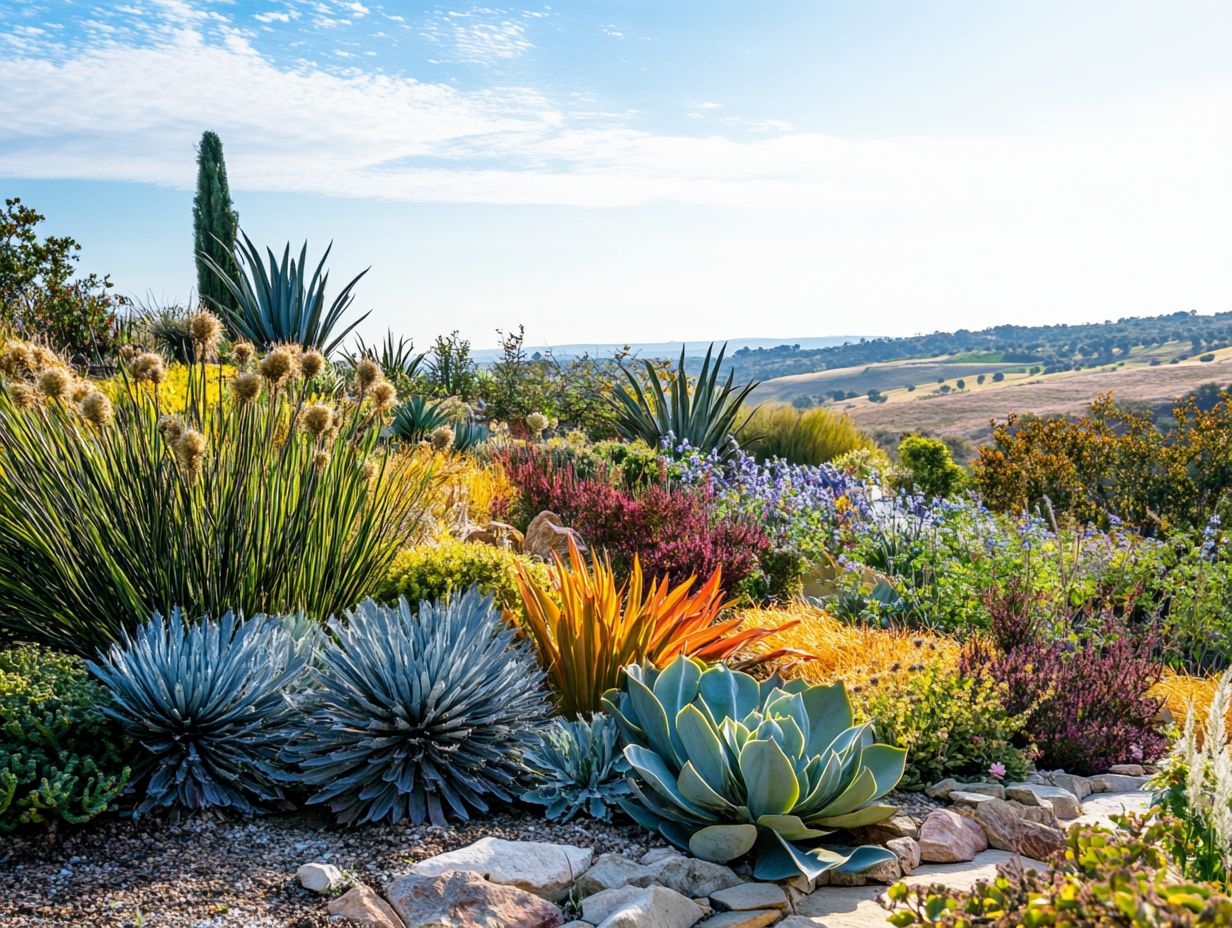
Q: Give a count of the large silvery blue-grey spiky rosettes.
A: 2